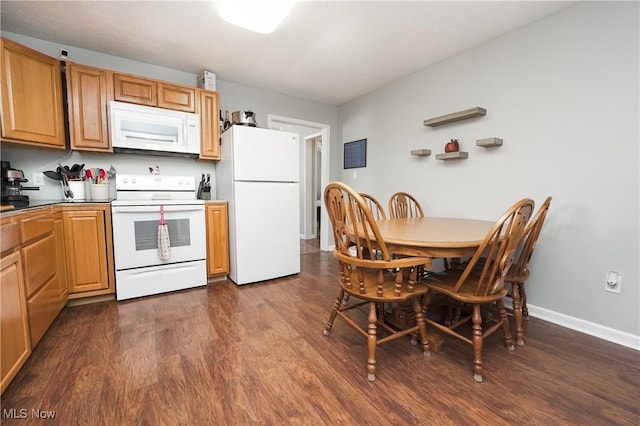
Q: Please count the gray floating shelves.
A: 4